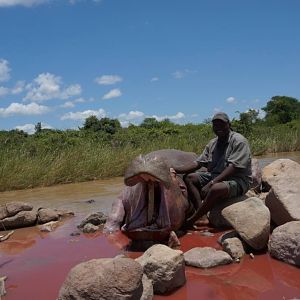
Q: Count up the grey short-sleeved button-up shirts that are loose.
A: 1